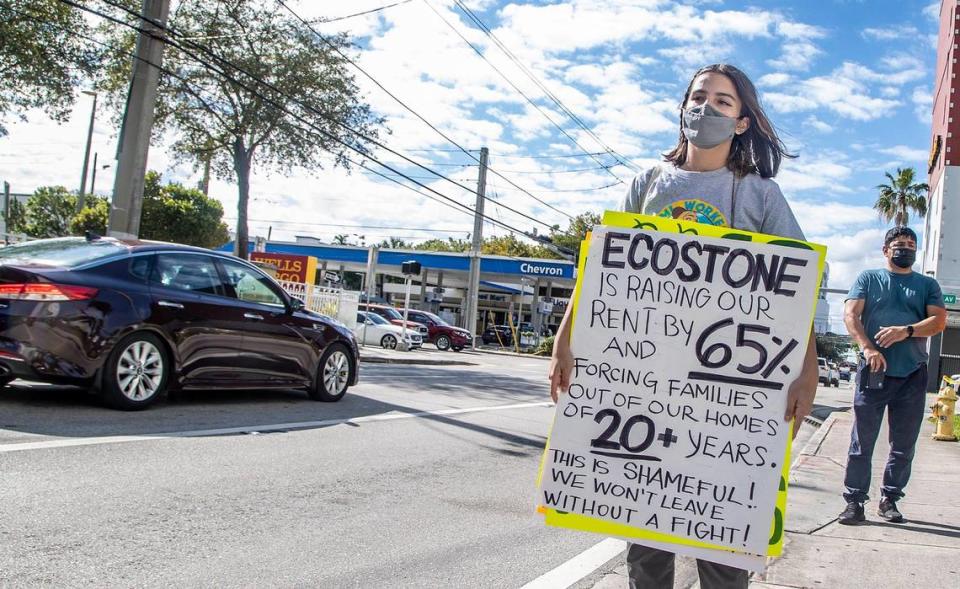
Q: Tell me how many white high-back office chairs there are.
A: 0